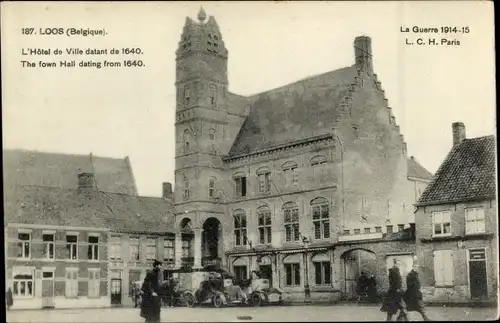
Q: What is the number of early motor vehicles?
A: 3